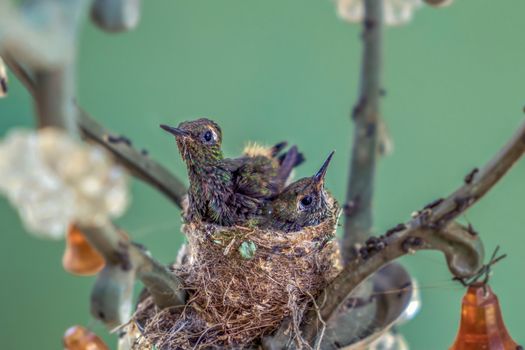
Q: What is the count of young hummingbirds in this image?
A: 2